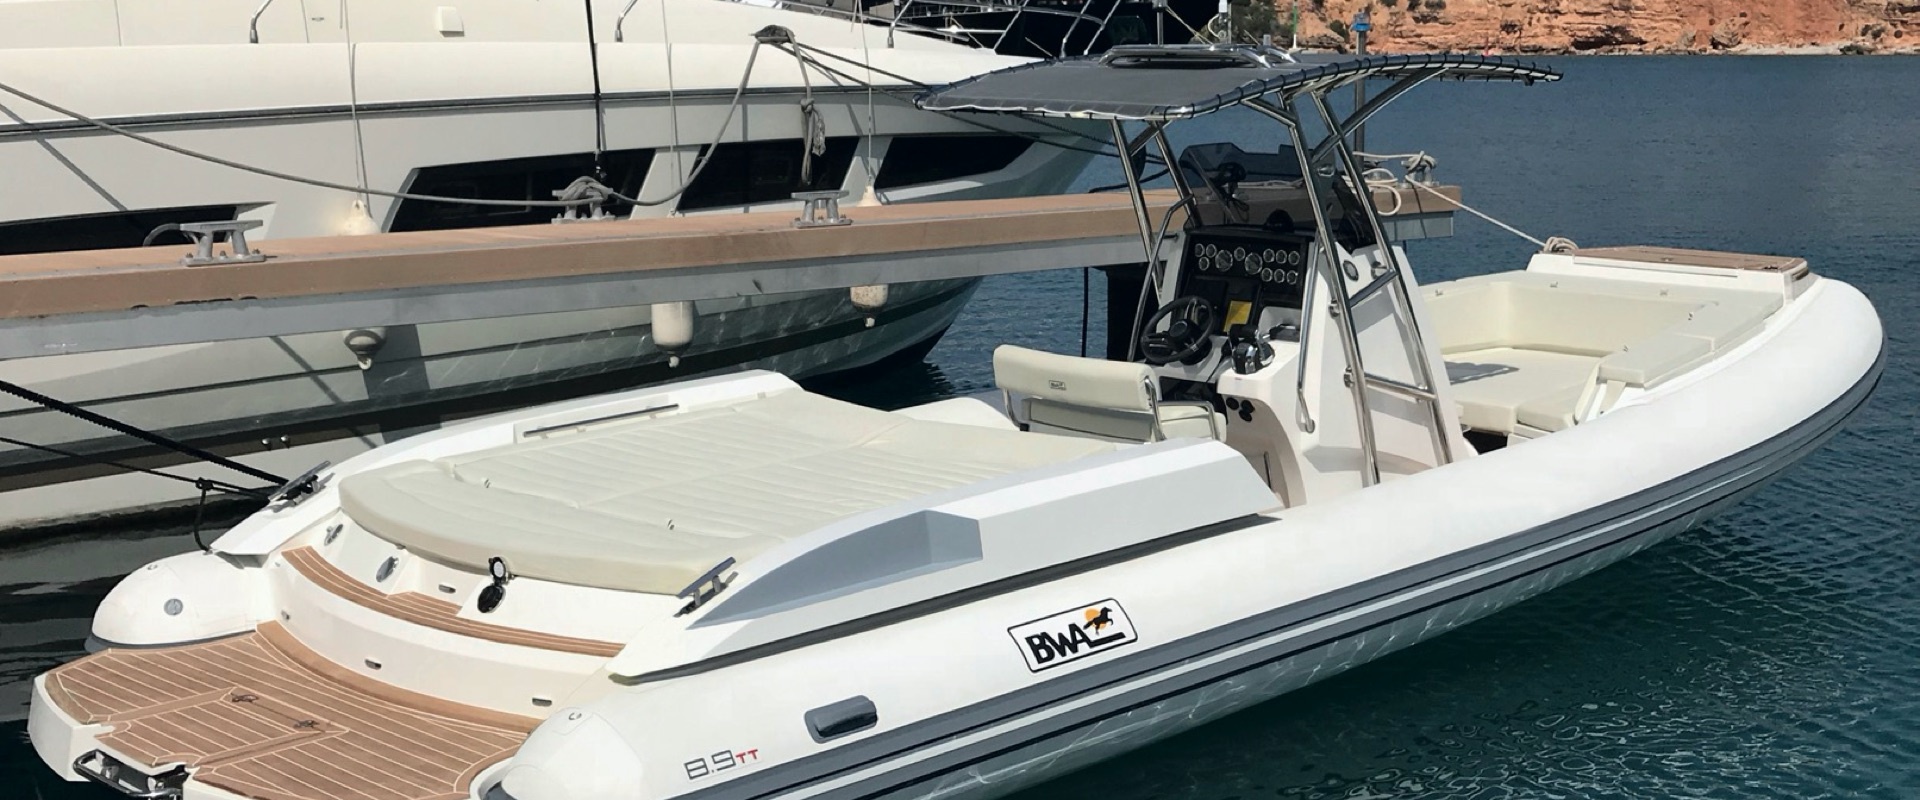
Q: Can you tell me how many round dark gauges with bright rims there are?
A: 12